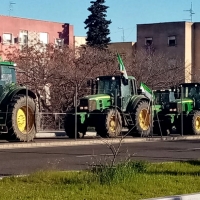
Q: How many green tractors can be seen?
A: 4